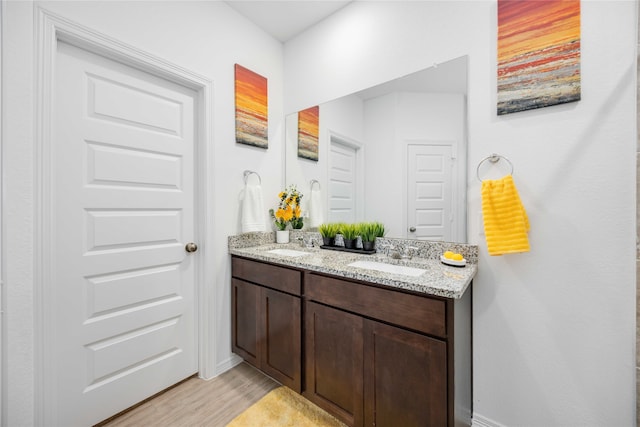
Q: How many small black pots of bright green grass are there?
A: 3